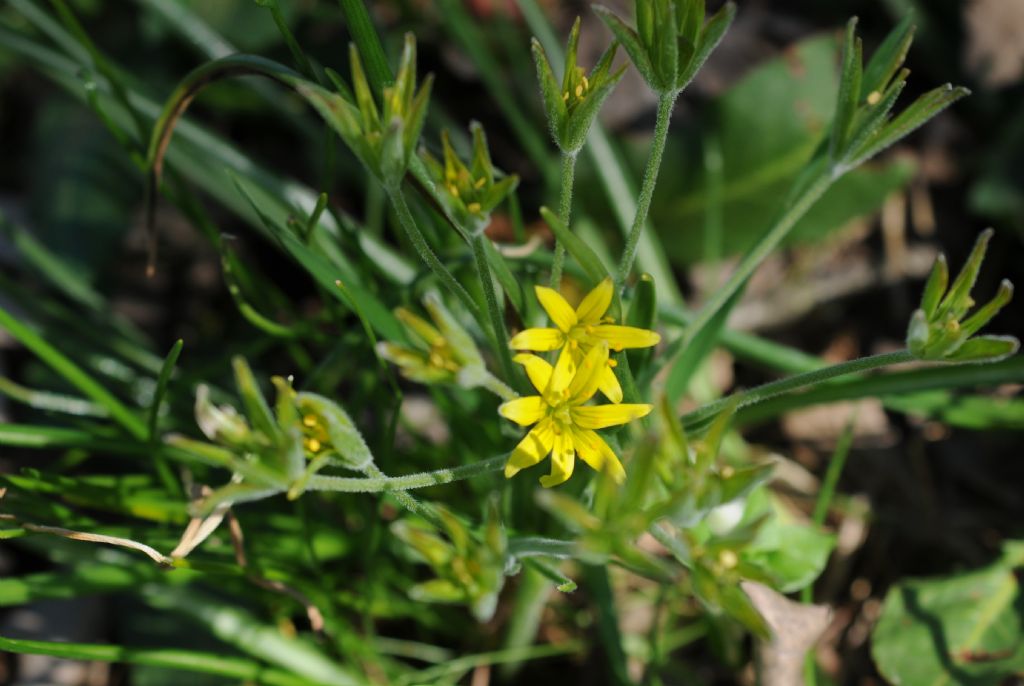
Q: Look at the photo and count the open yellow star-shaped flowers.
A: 2